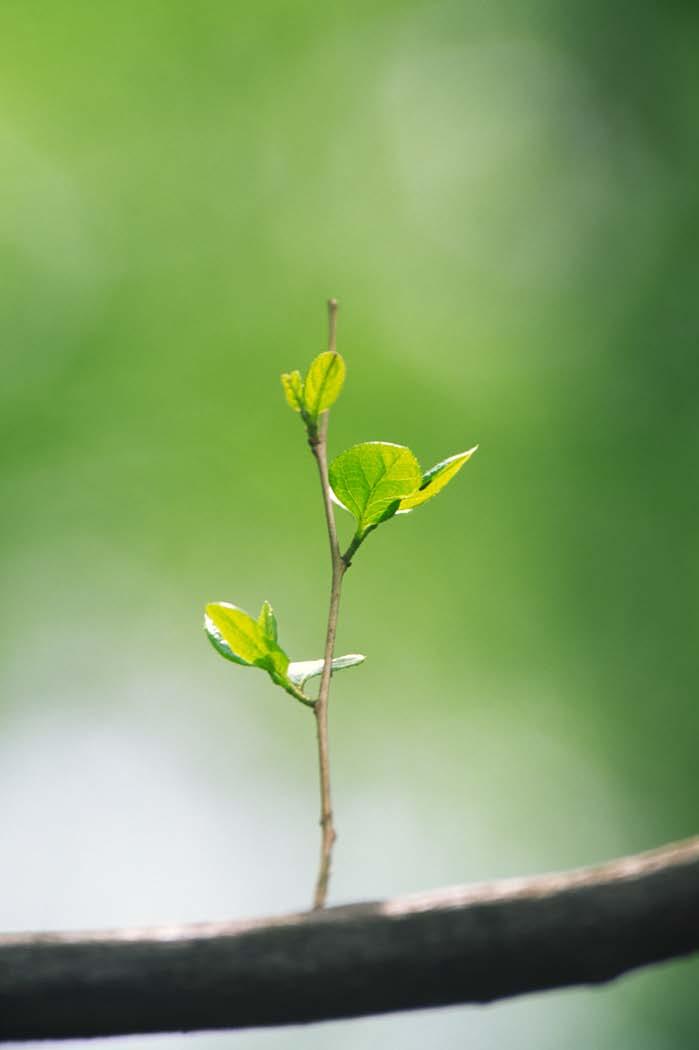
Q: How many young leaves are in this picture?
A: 7